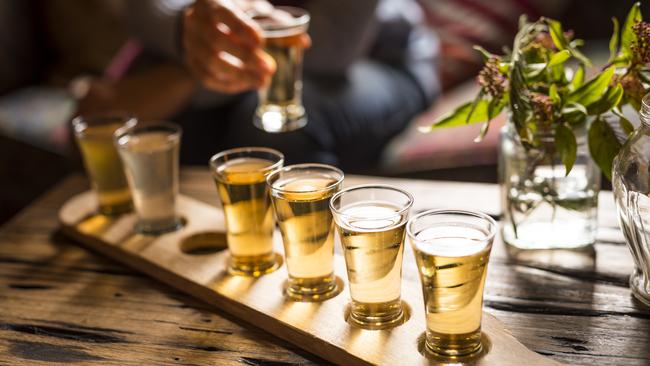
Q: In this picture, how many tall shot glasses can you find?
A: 7